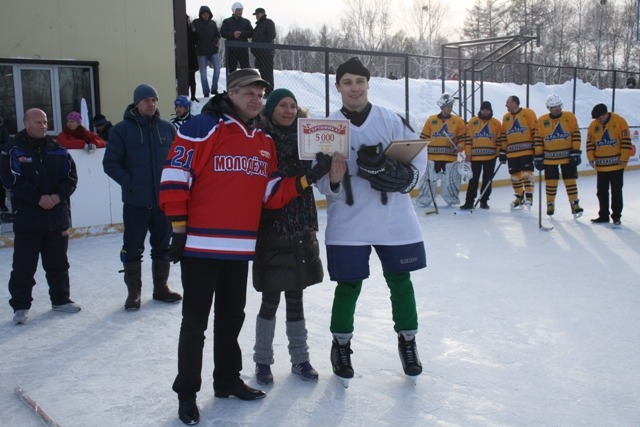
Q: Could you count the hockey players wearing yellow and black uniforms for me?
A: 5